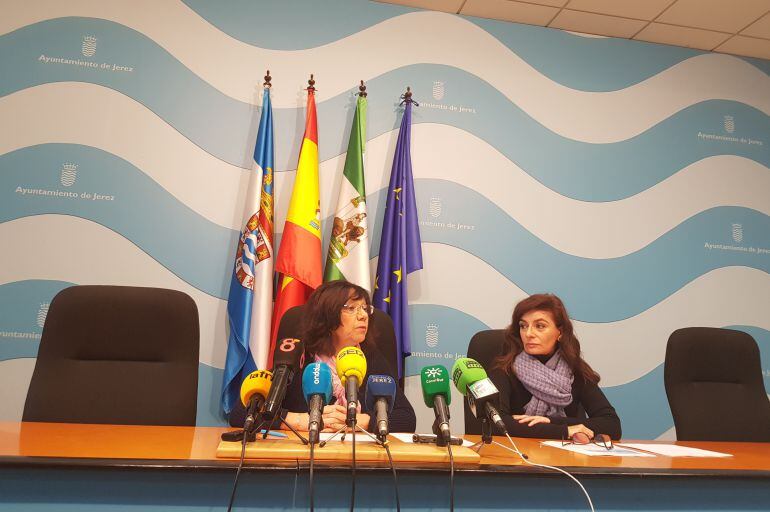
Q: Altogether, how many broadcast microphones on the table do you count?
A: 7